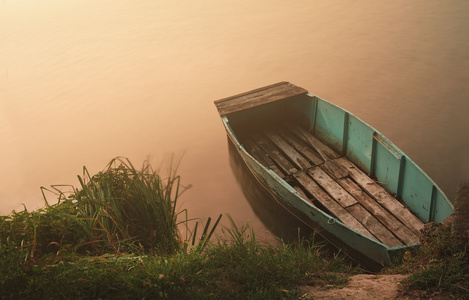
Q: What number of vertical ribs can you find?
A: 5